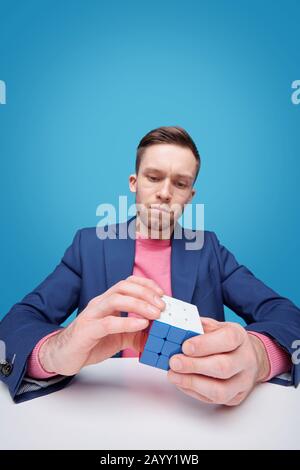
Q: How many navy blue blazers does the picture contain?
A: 1